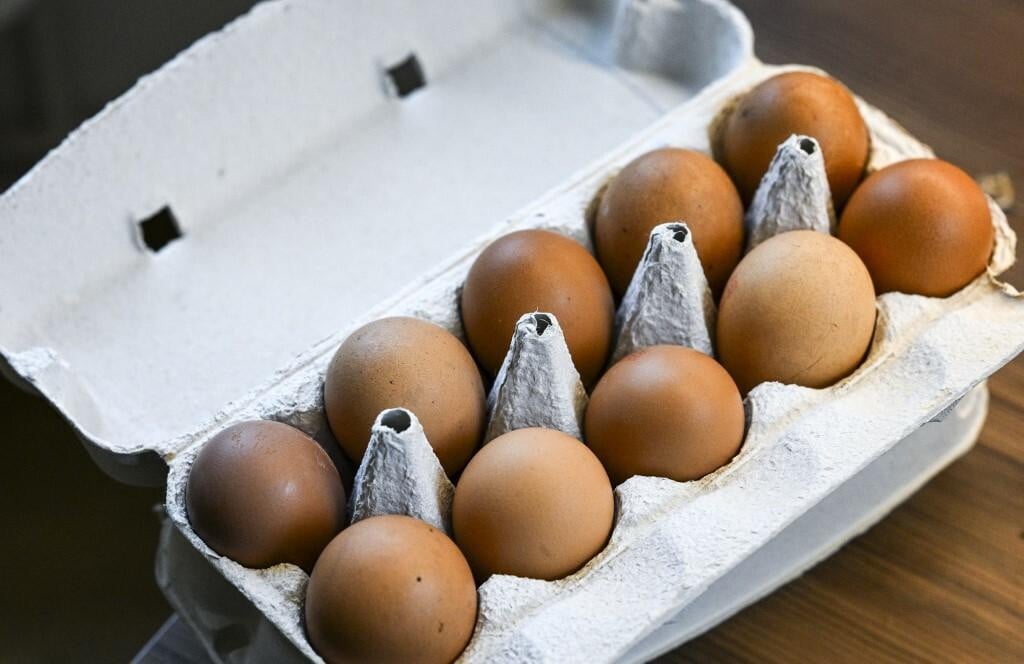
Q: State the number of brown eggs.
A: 10